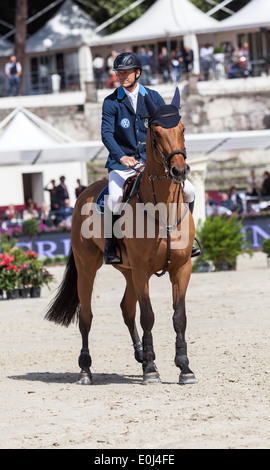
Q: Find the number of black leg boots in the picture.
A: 4